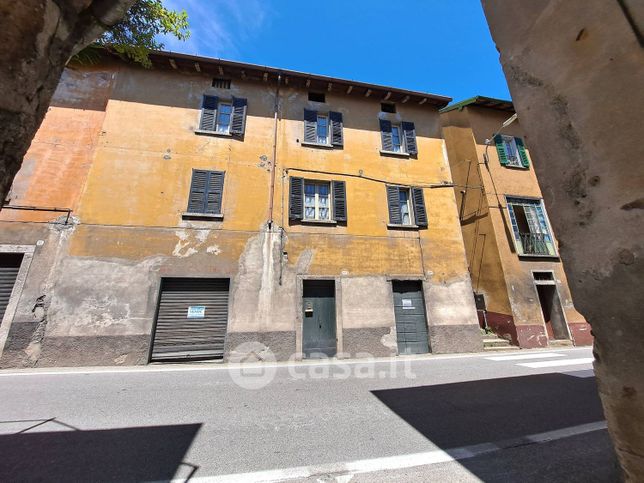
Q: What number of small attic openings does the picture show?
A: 3